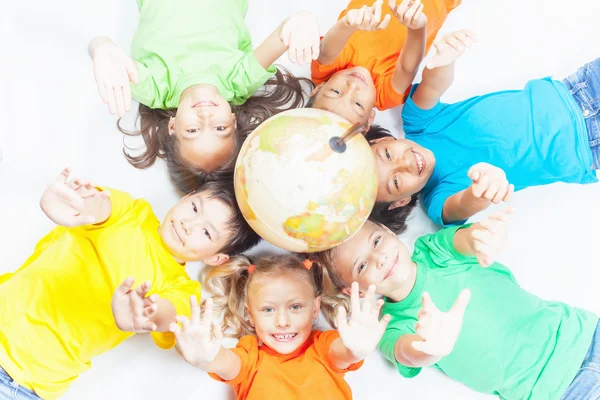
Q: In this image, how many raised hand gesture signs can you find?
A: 12